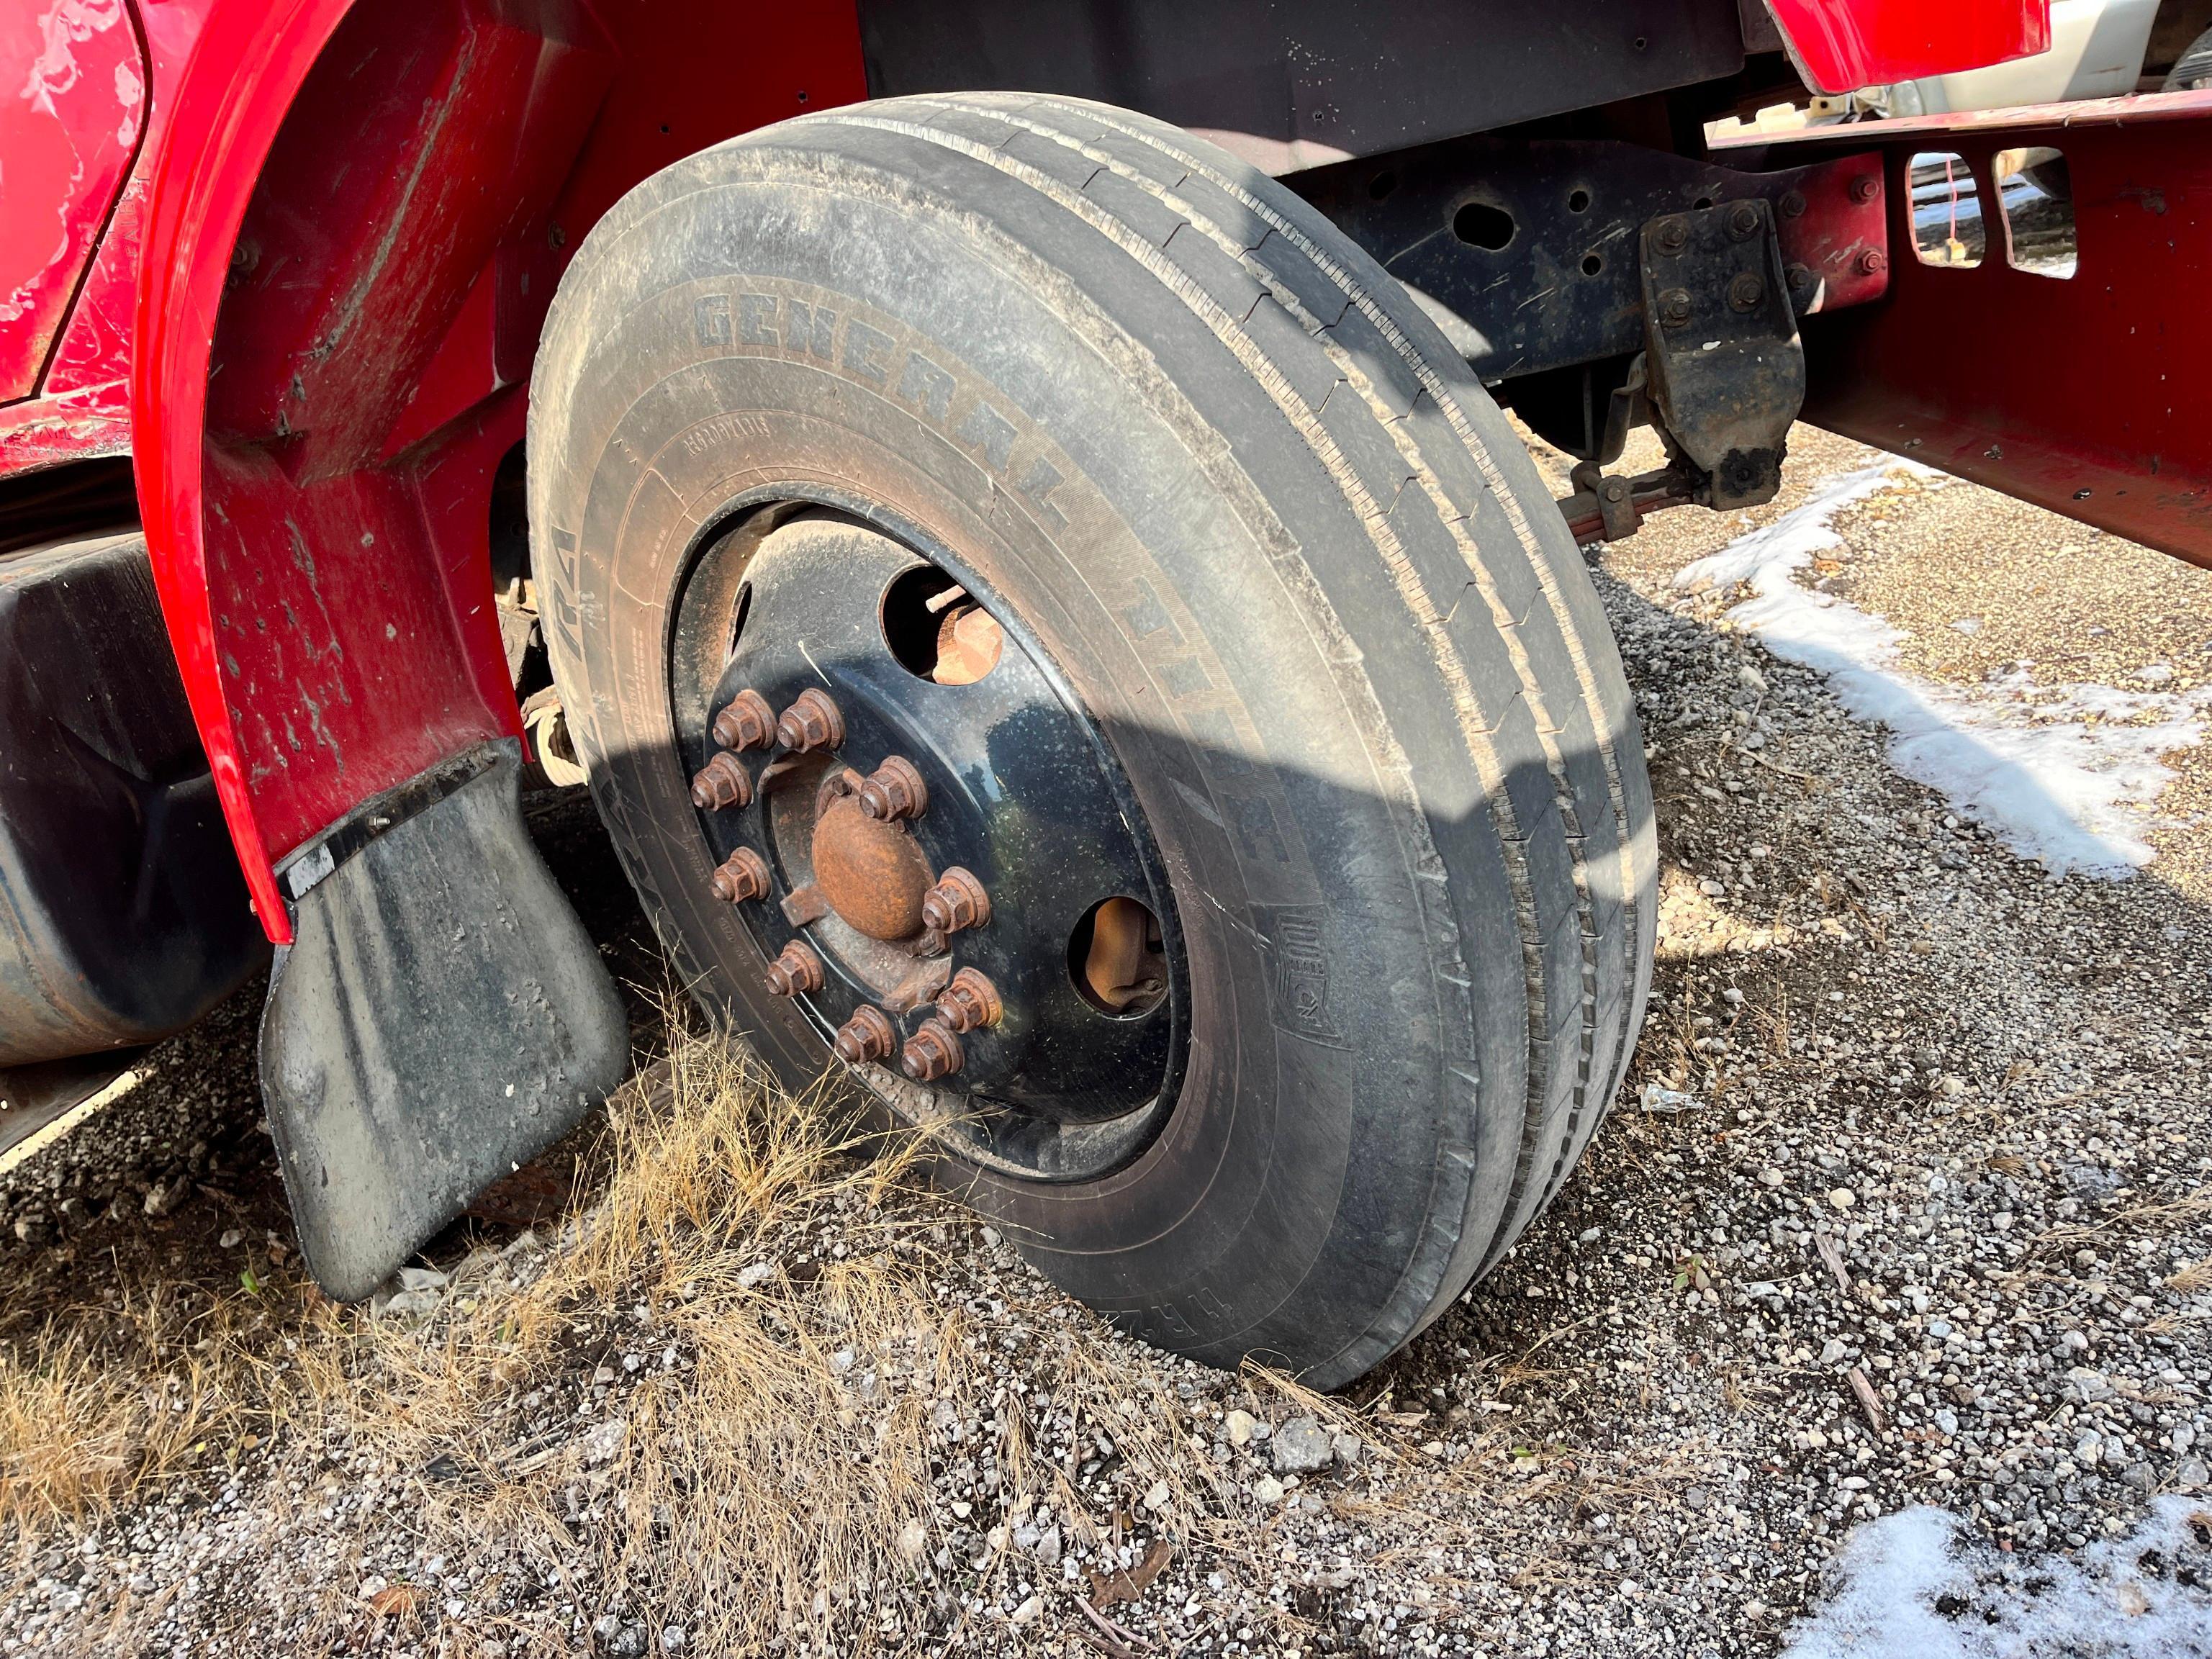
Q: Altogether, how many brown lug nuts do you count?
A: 10